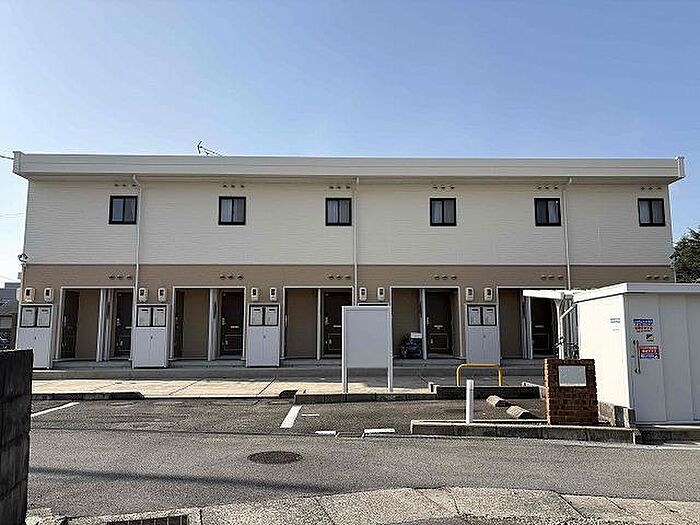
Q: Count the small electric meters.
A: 10